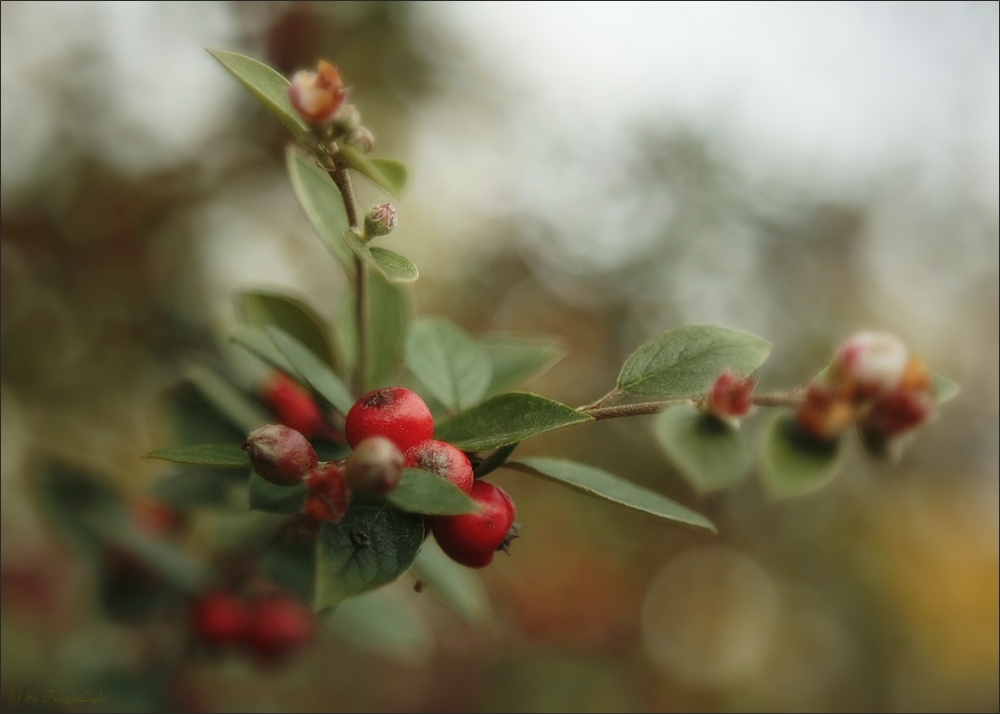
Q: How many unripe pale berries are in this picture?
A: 2